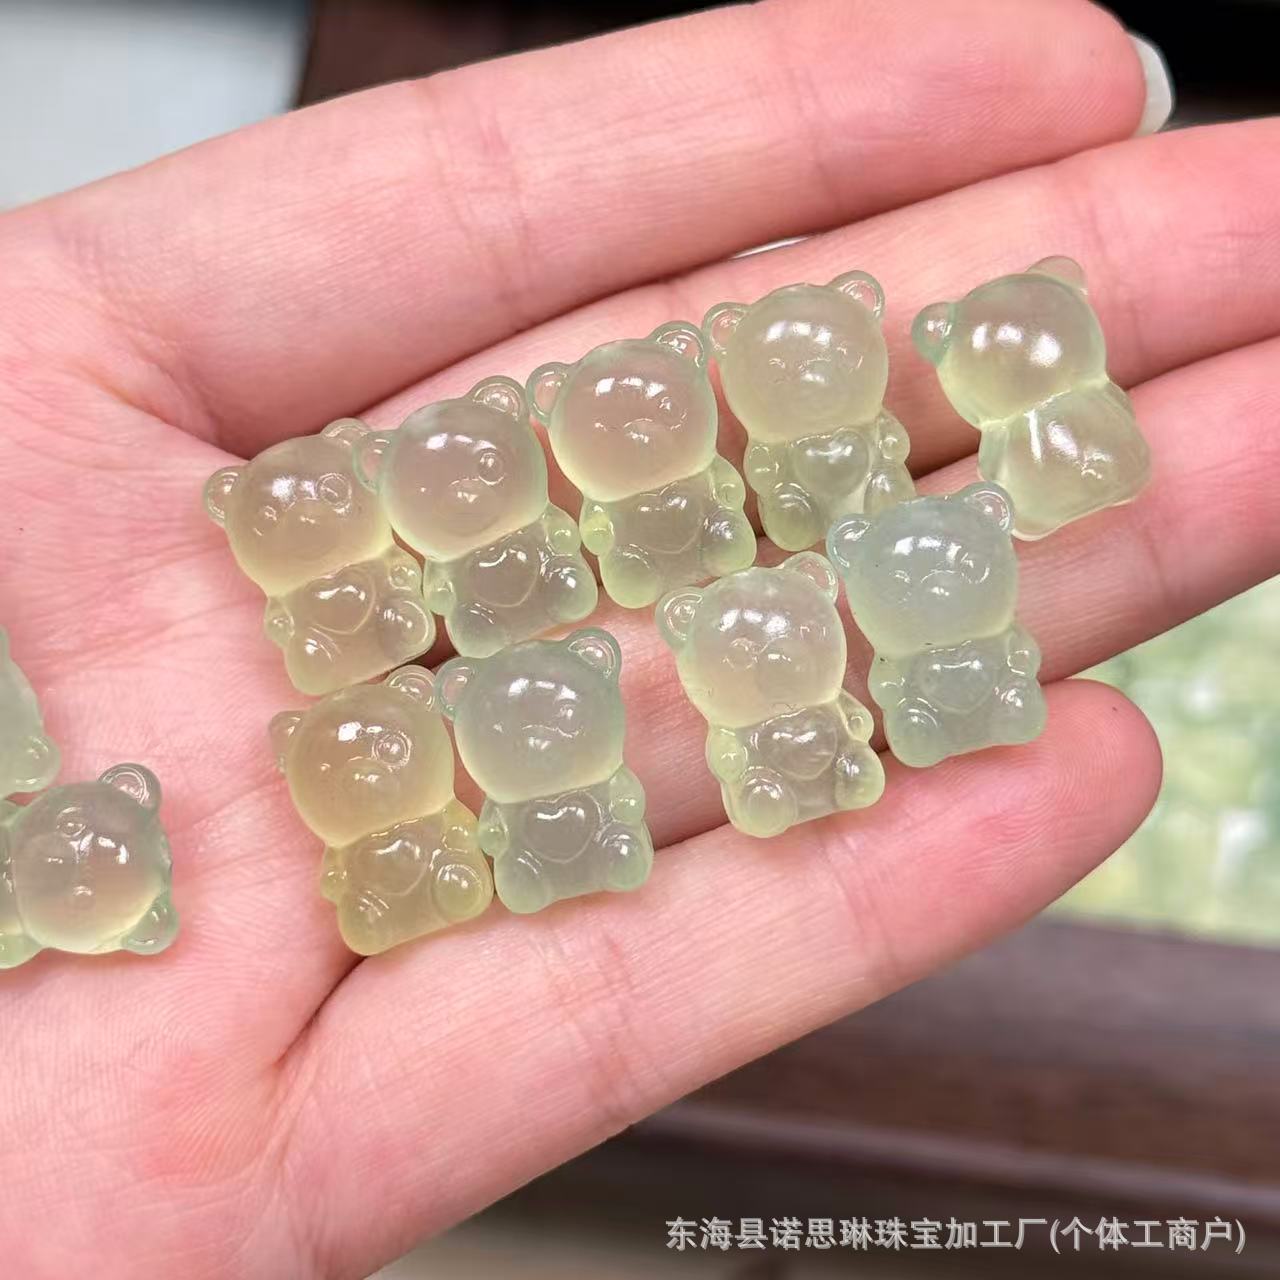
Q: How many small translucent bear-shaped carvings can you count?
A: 11